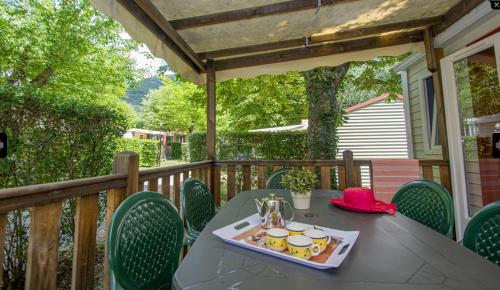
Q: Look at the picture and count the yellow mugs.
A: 4